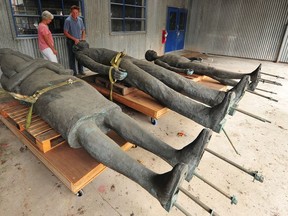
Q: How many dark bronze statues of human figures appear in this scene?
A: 3